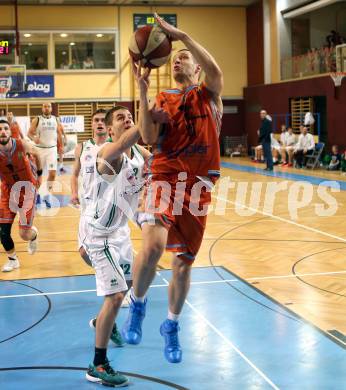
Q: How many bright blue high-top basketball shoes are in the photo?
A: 2